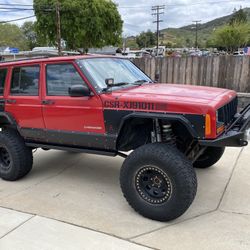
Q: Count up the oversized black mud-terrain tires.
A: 3